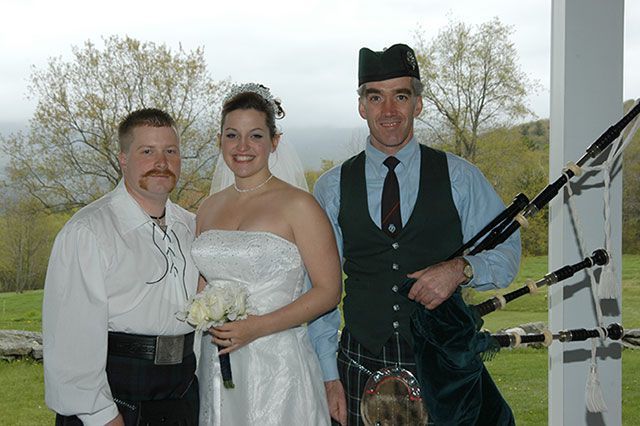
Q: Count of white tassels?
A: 2